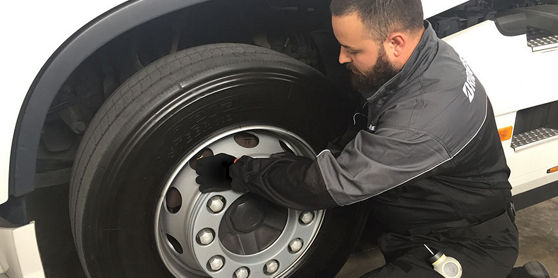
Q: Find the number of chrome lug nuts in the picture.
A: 7